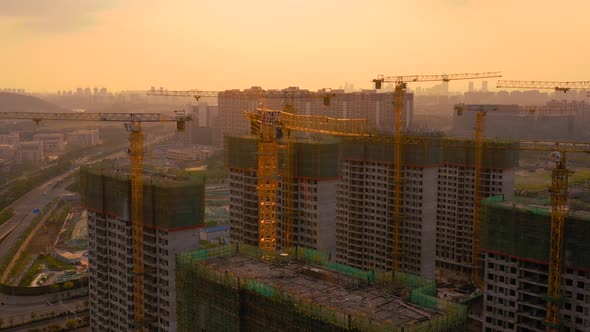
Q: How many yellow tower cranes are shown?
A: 7